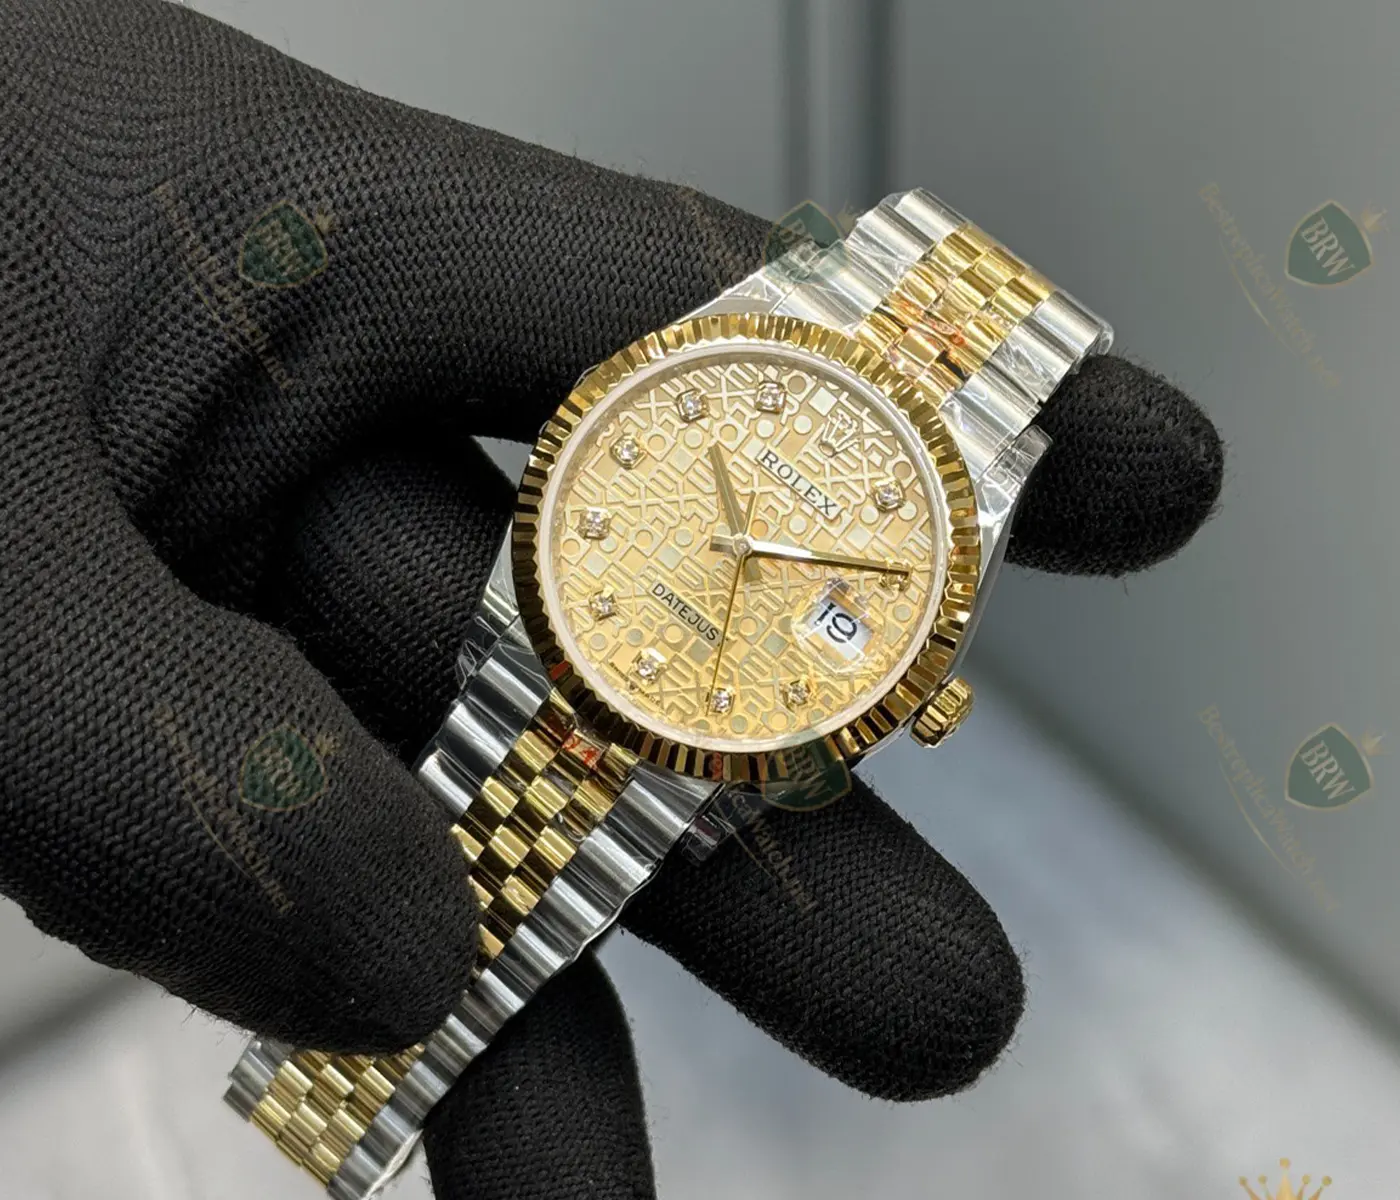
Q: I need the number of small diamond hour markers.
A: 10